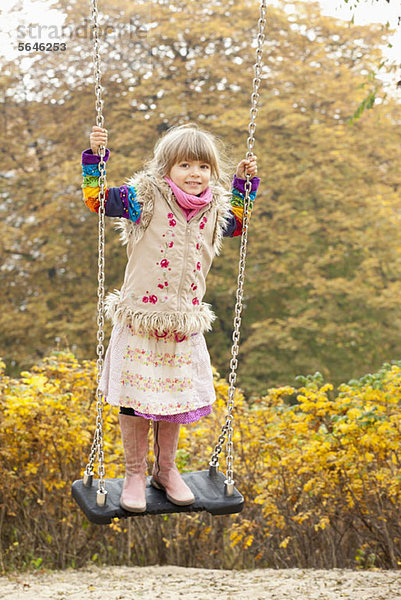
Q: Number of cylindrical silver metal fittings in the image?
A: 4